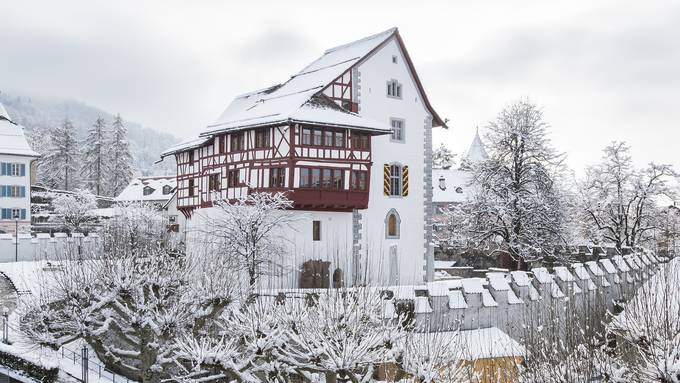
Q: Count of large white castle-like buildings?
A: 1